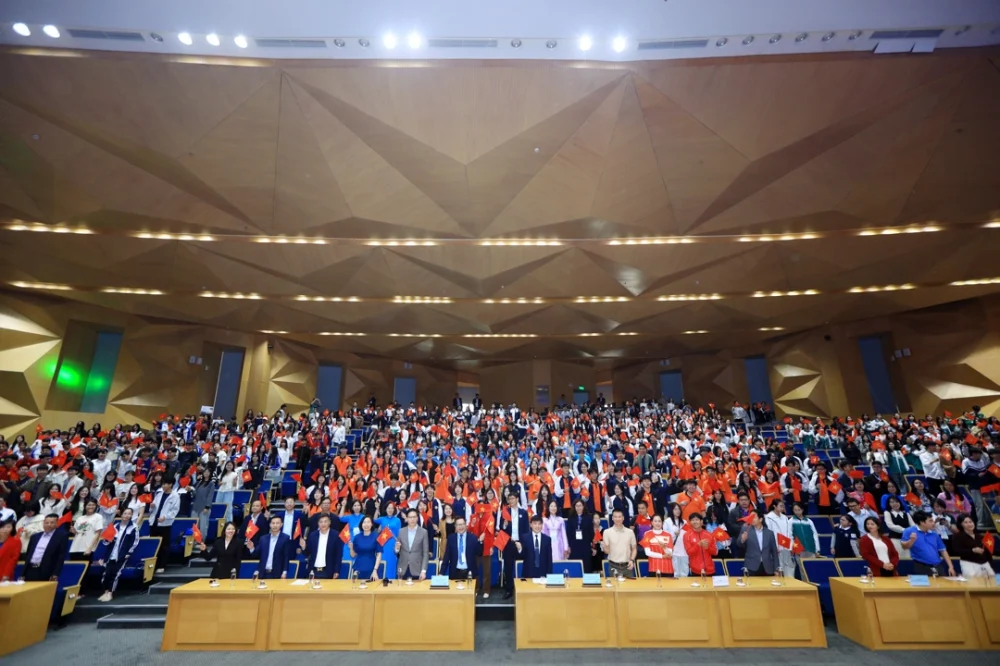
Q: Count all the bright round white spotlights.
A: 9